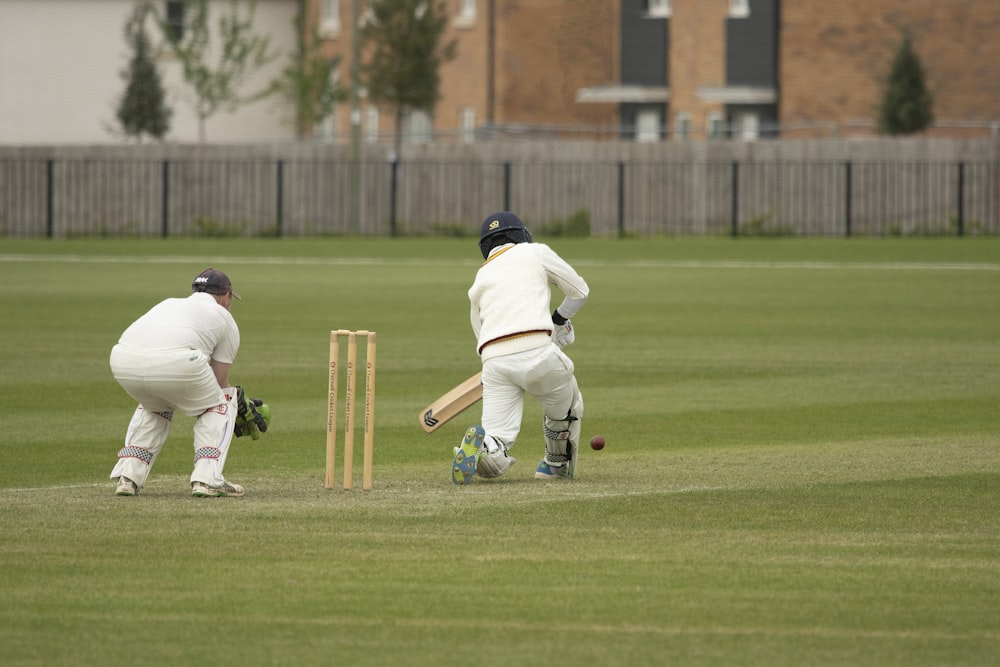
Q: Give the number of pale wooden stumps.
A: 3